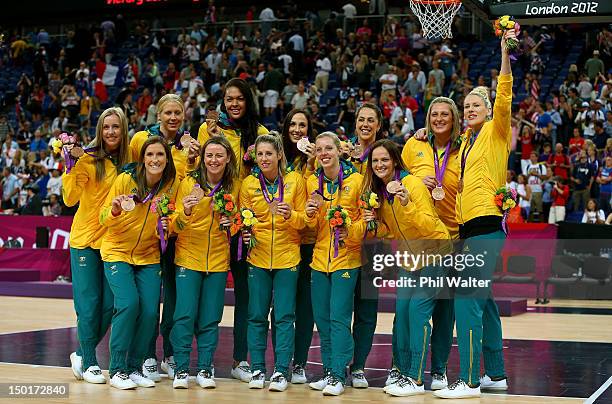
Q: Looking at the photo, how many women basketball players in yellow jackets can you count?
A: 12